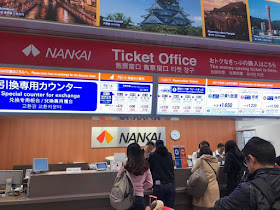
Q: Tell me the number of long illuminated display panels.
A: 2